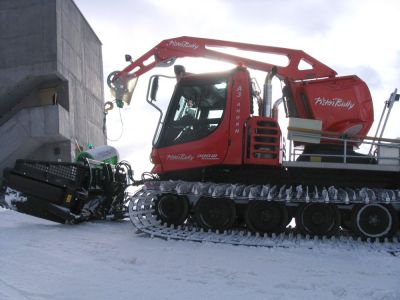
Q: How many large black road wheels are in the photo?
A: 5